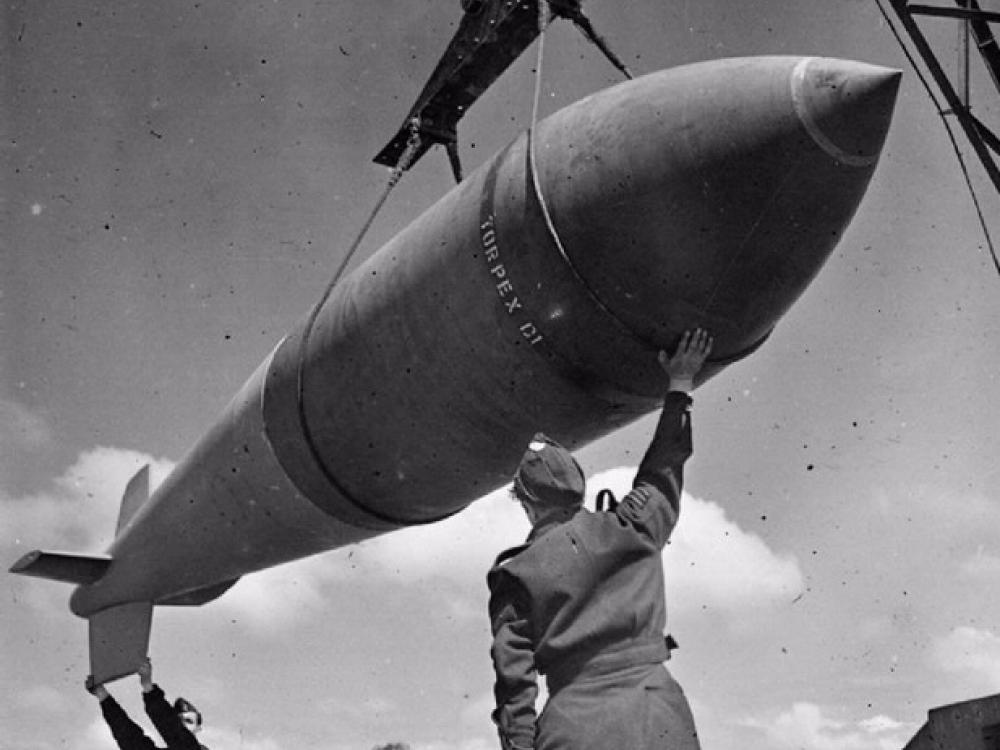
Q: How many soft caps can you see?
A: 2